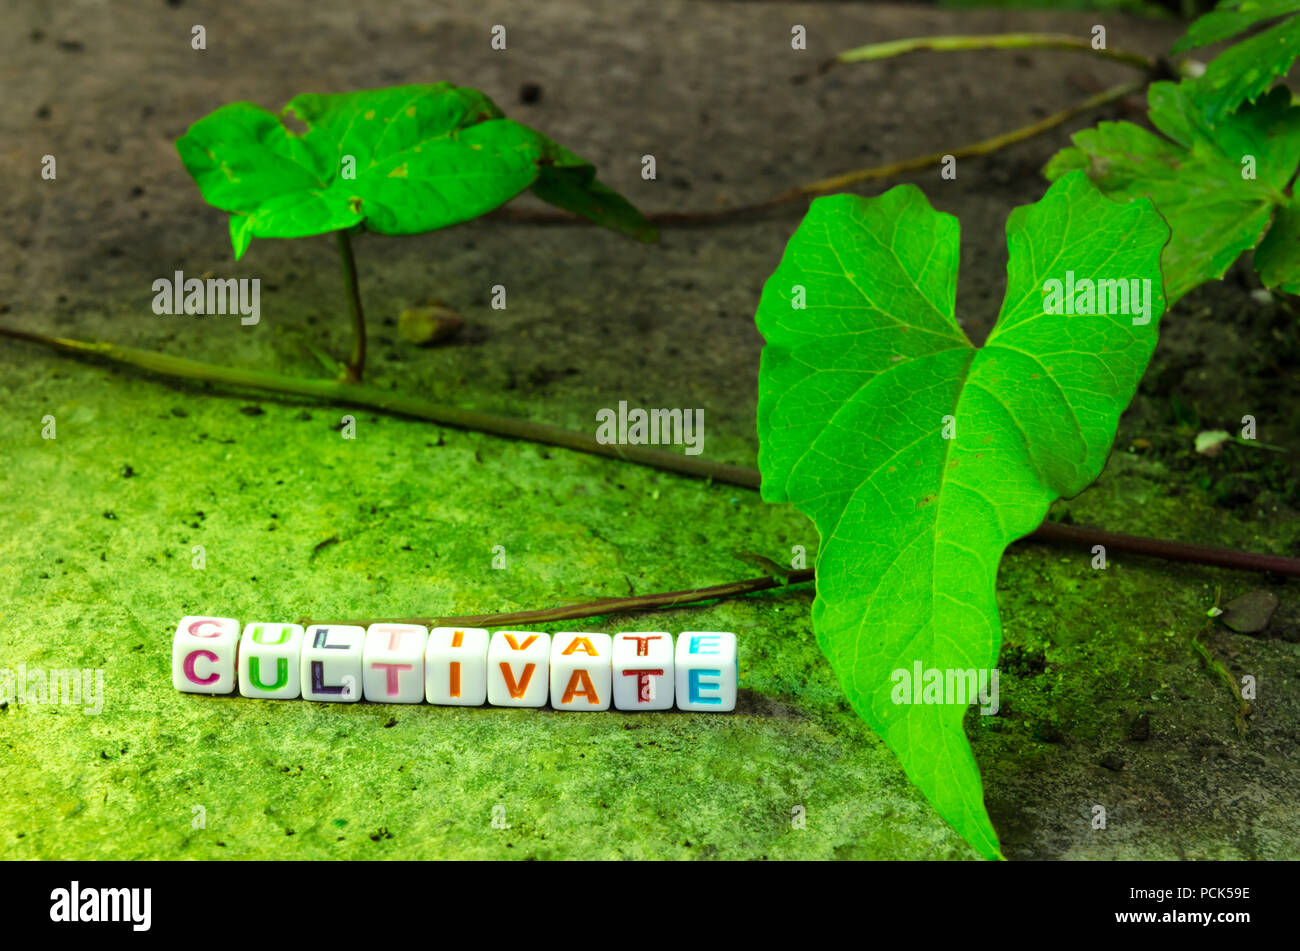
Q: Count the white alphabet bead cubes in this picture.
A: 9